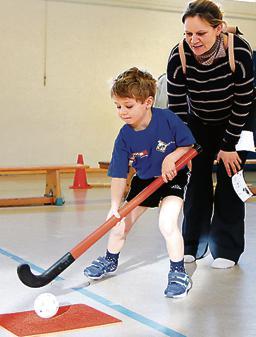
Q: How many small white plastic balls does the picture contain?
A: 1